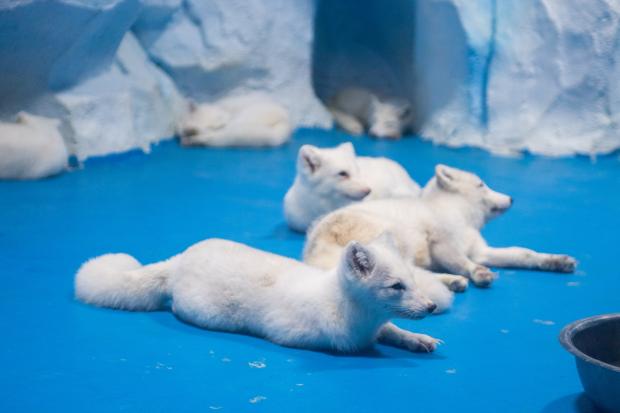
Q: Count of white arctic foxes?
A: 6